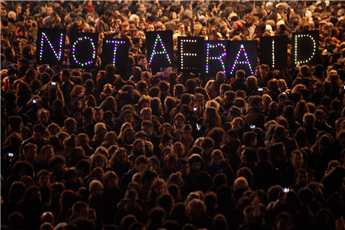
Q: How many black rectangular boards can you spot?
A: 9